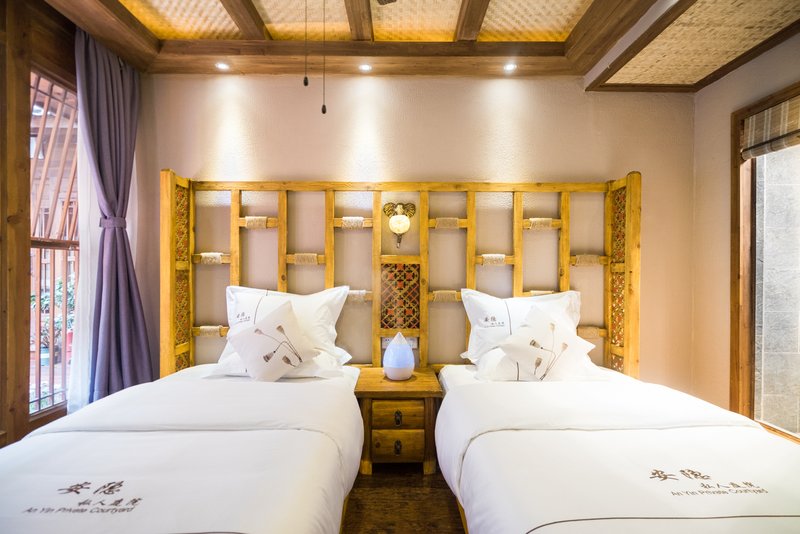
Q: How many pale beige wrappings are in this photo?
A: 13